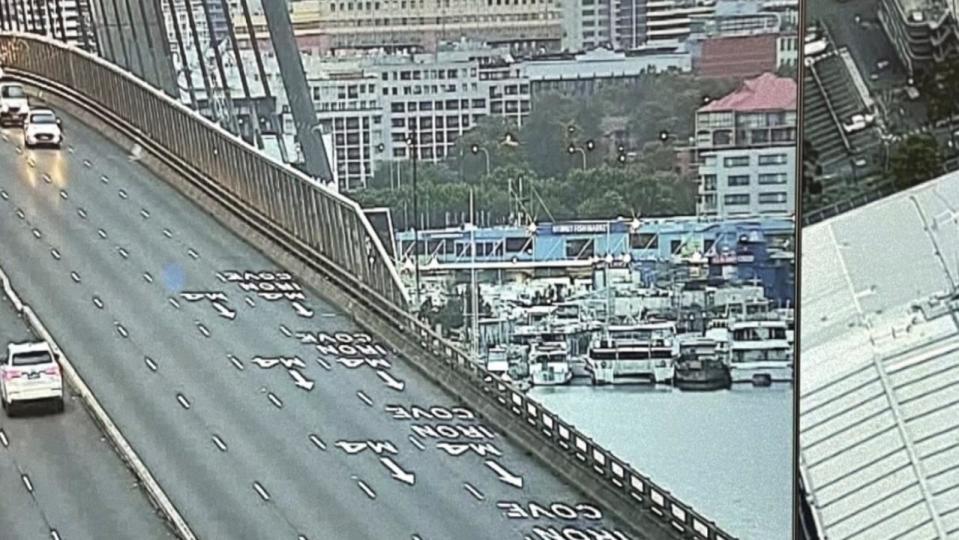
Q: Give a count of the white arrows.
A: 6